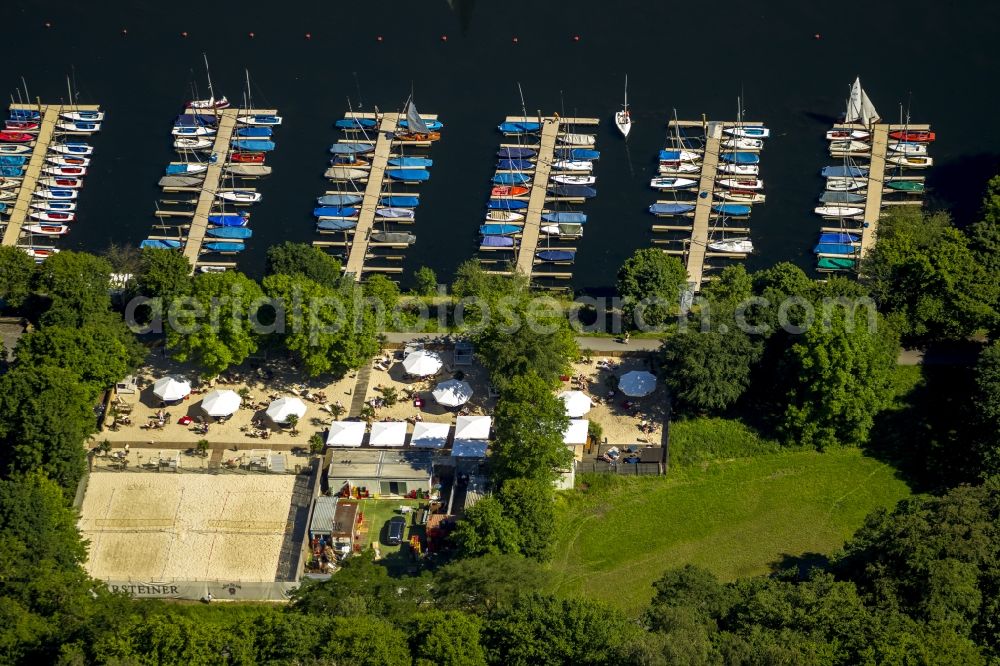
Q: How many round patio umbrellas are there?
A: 7